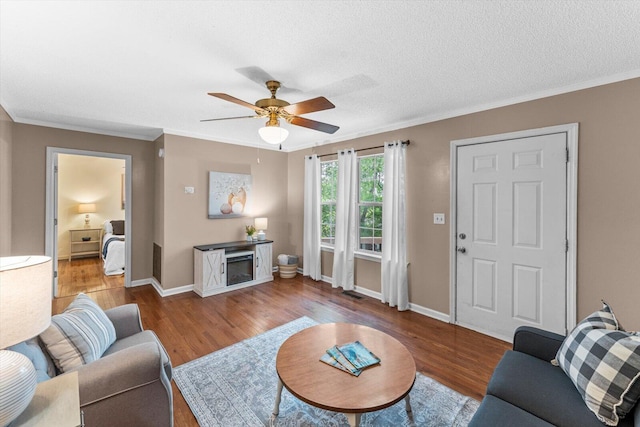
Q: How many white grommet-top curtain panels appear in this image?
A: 3